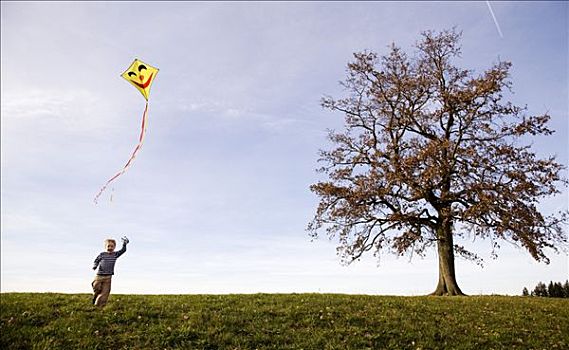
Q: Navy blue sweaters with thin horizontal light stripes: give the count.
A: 1